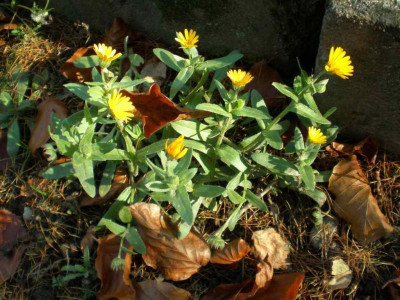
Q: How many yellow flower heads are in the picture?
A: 7